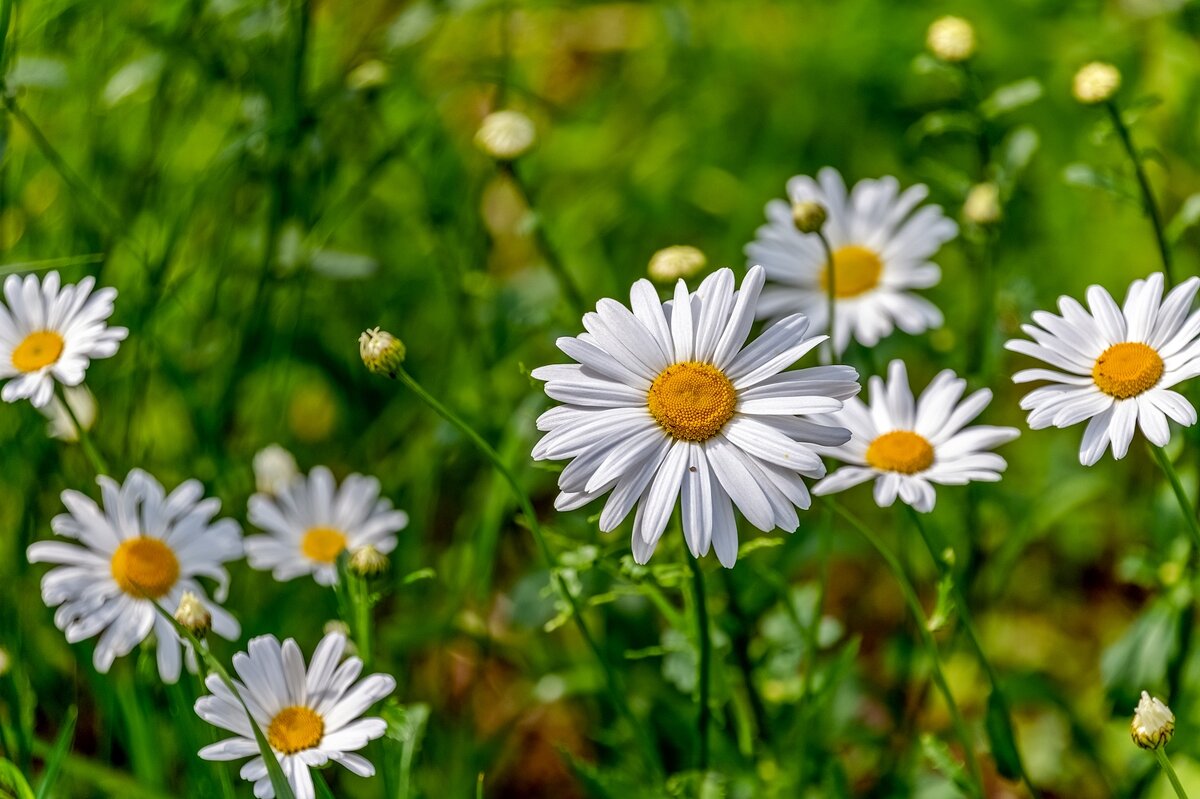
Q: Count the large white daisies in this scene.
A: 8